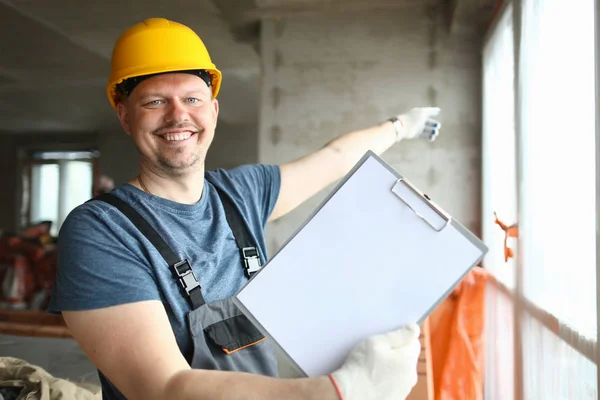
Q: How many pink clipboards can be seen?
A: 0